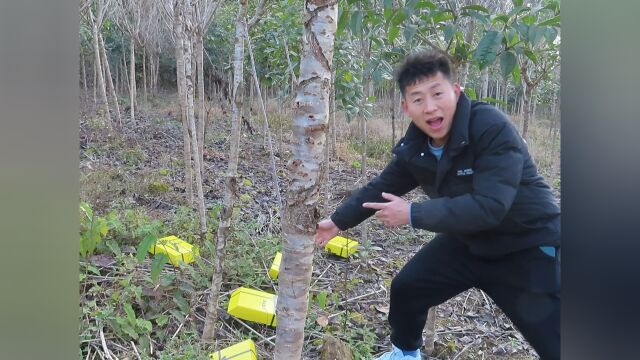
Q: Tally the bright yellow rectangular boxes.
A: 5